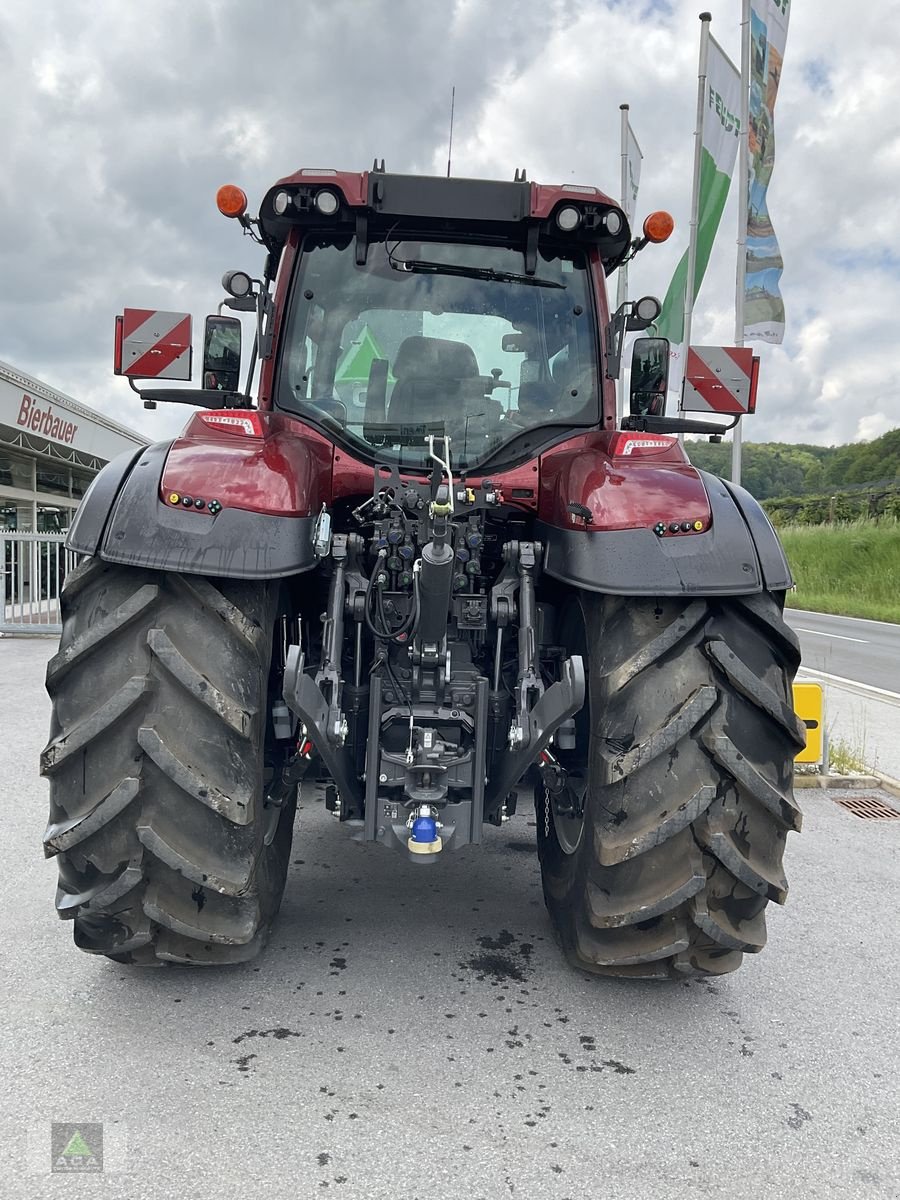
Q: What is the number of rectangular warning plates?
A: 2